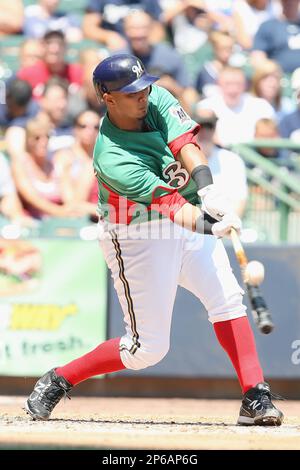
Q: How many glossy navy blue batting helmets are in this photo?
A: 1